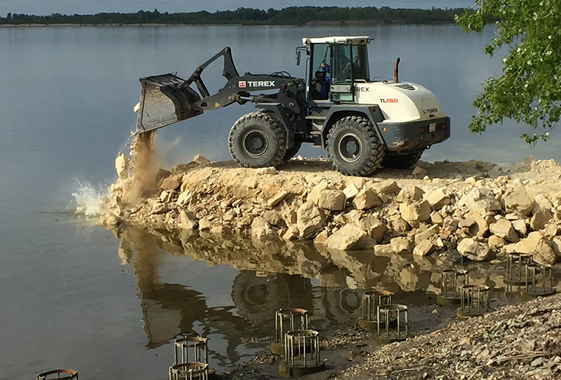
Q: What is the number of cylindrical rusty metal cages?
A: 11